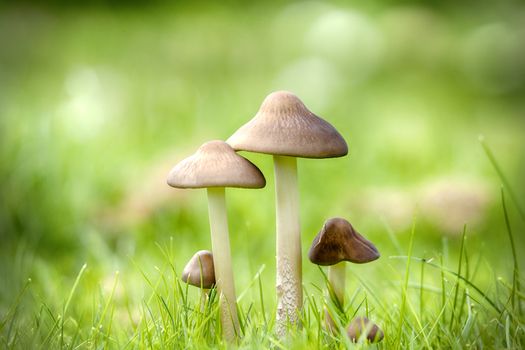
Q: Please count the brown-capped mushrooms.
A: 5